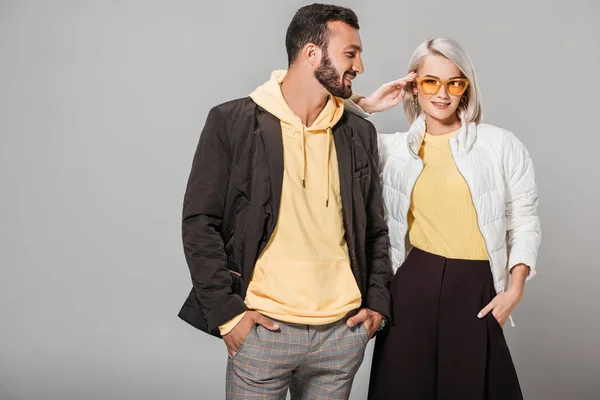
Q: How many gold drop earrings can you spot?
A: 2